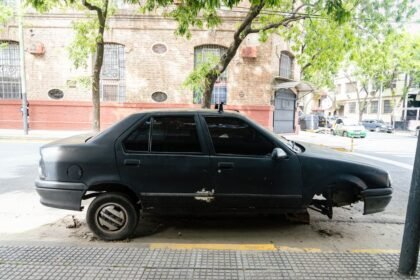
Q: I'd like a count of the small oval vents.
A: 3